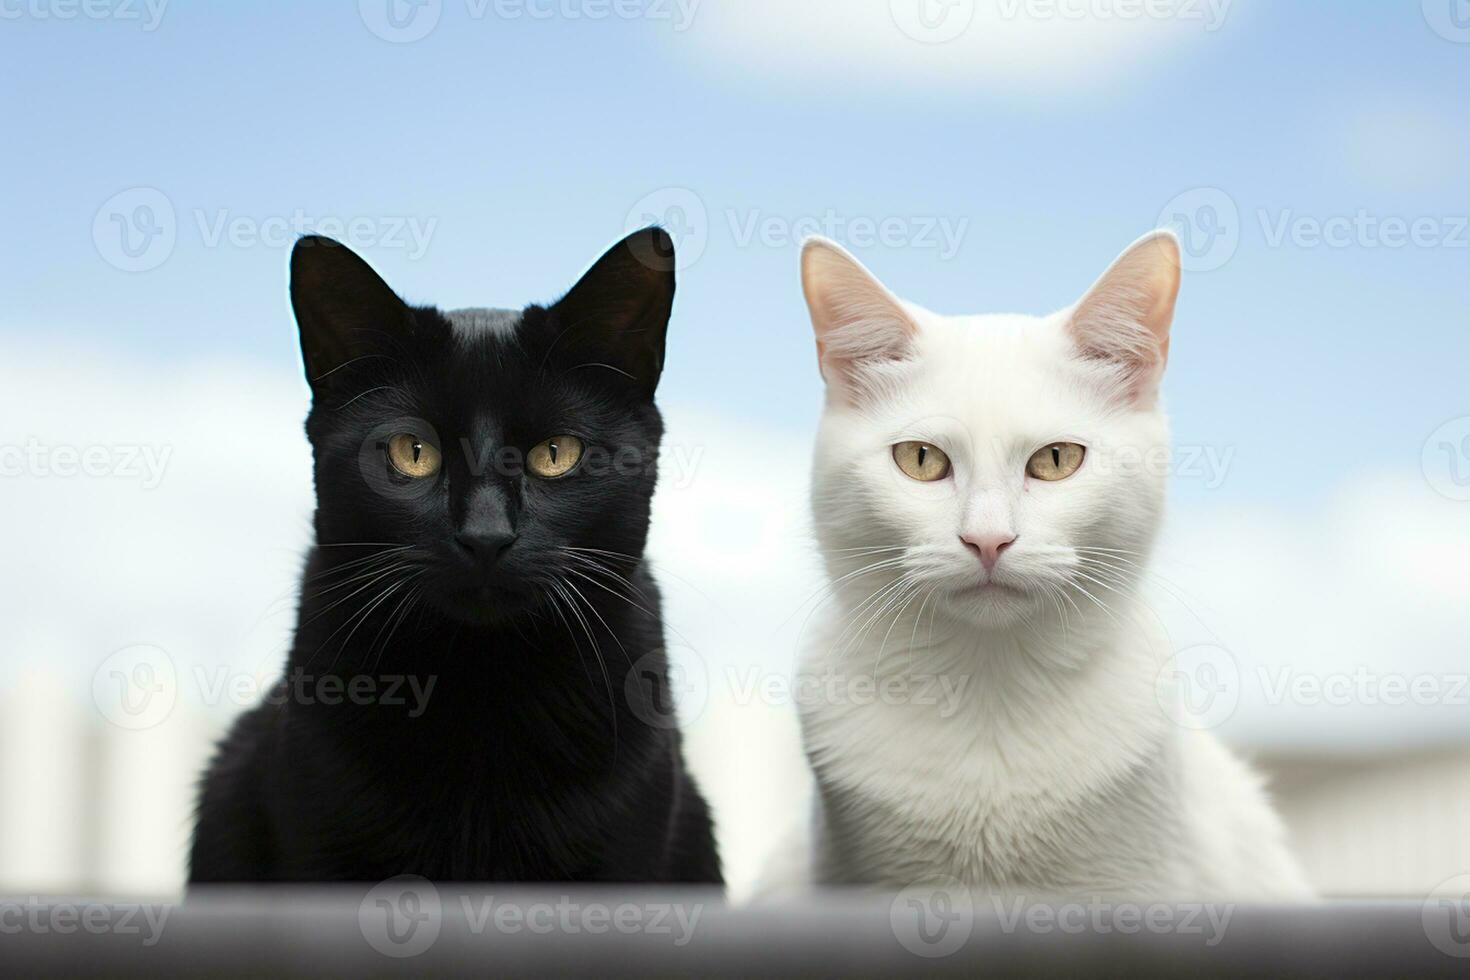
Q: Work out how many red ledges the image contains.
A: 0